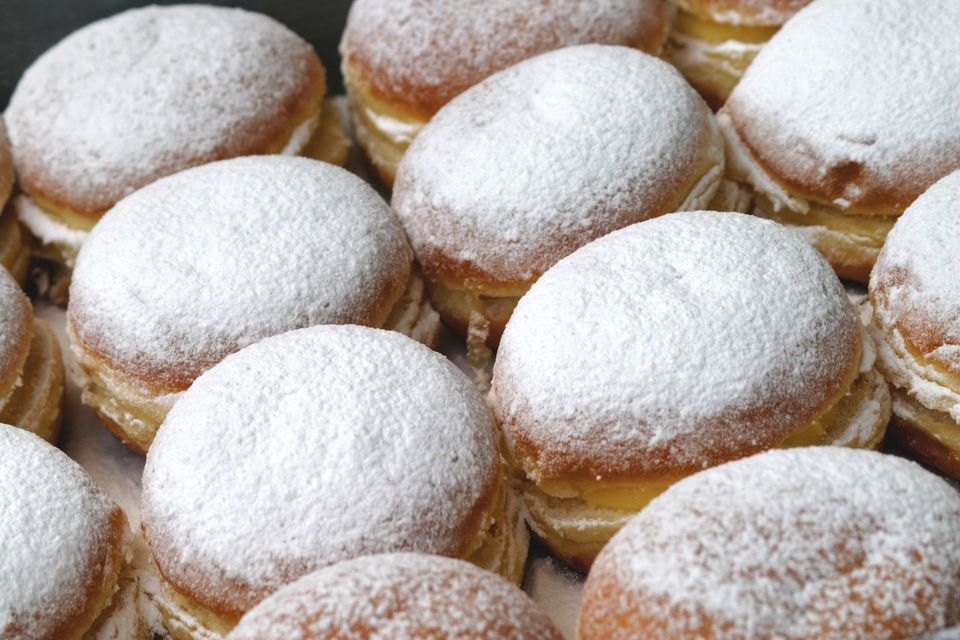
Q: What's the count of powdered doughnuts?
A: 14